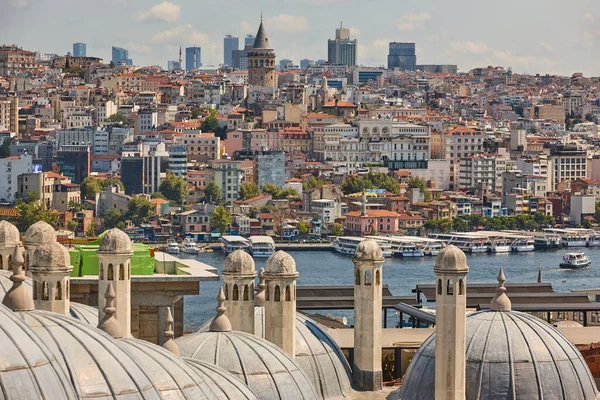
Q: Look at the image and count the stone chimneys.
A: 8